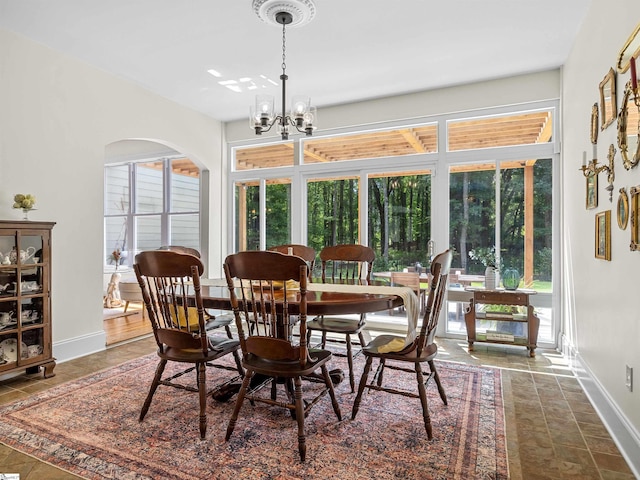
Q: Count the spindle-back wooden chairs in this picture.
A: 6